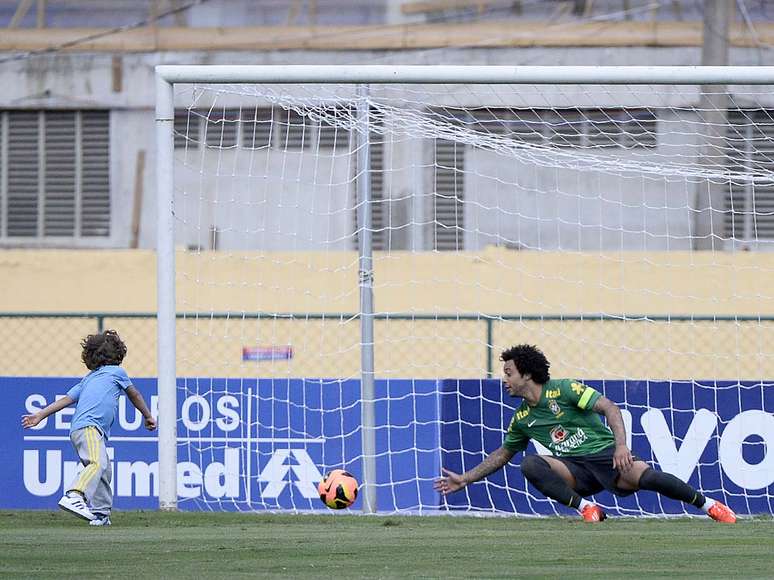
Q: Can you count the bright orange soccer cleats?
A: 2